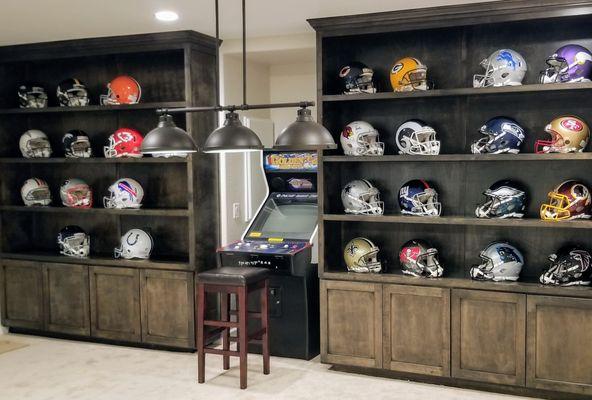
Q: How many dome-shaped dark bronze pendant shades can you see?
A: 3